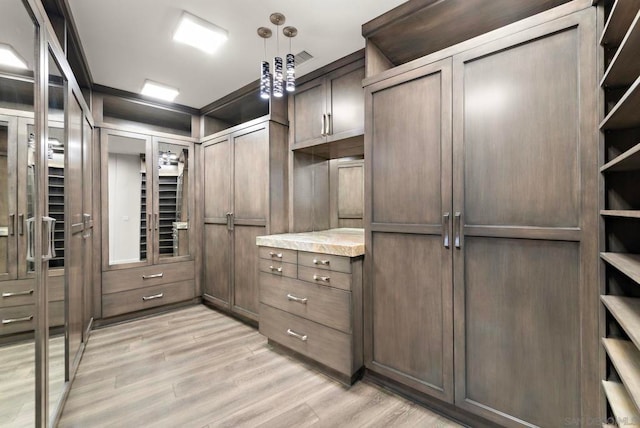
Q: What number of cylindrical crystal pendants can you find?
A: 3